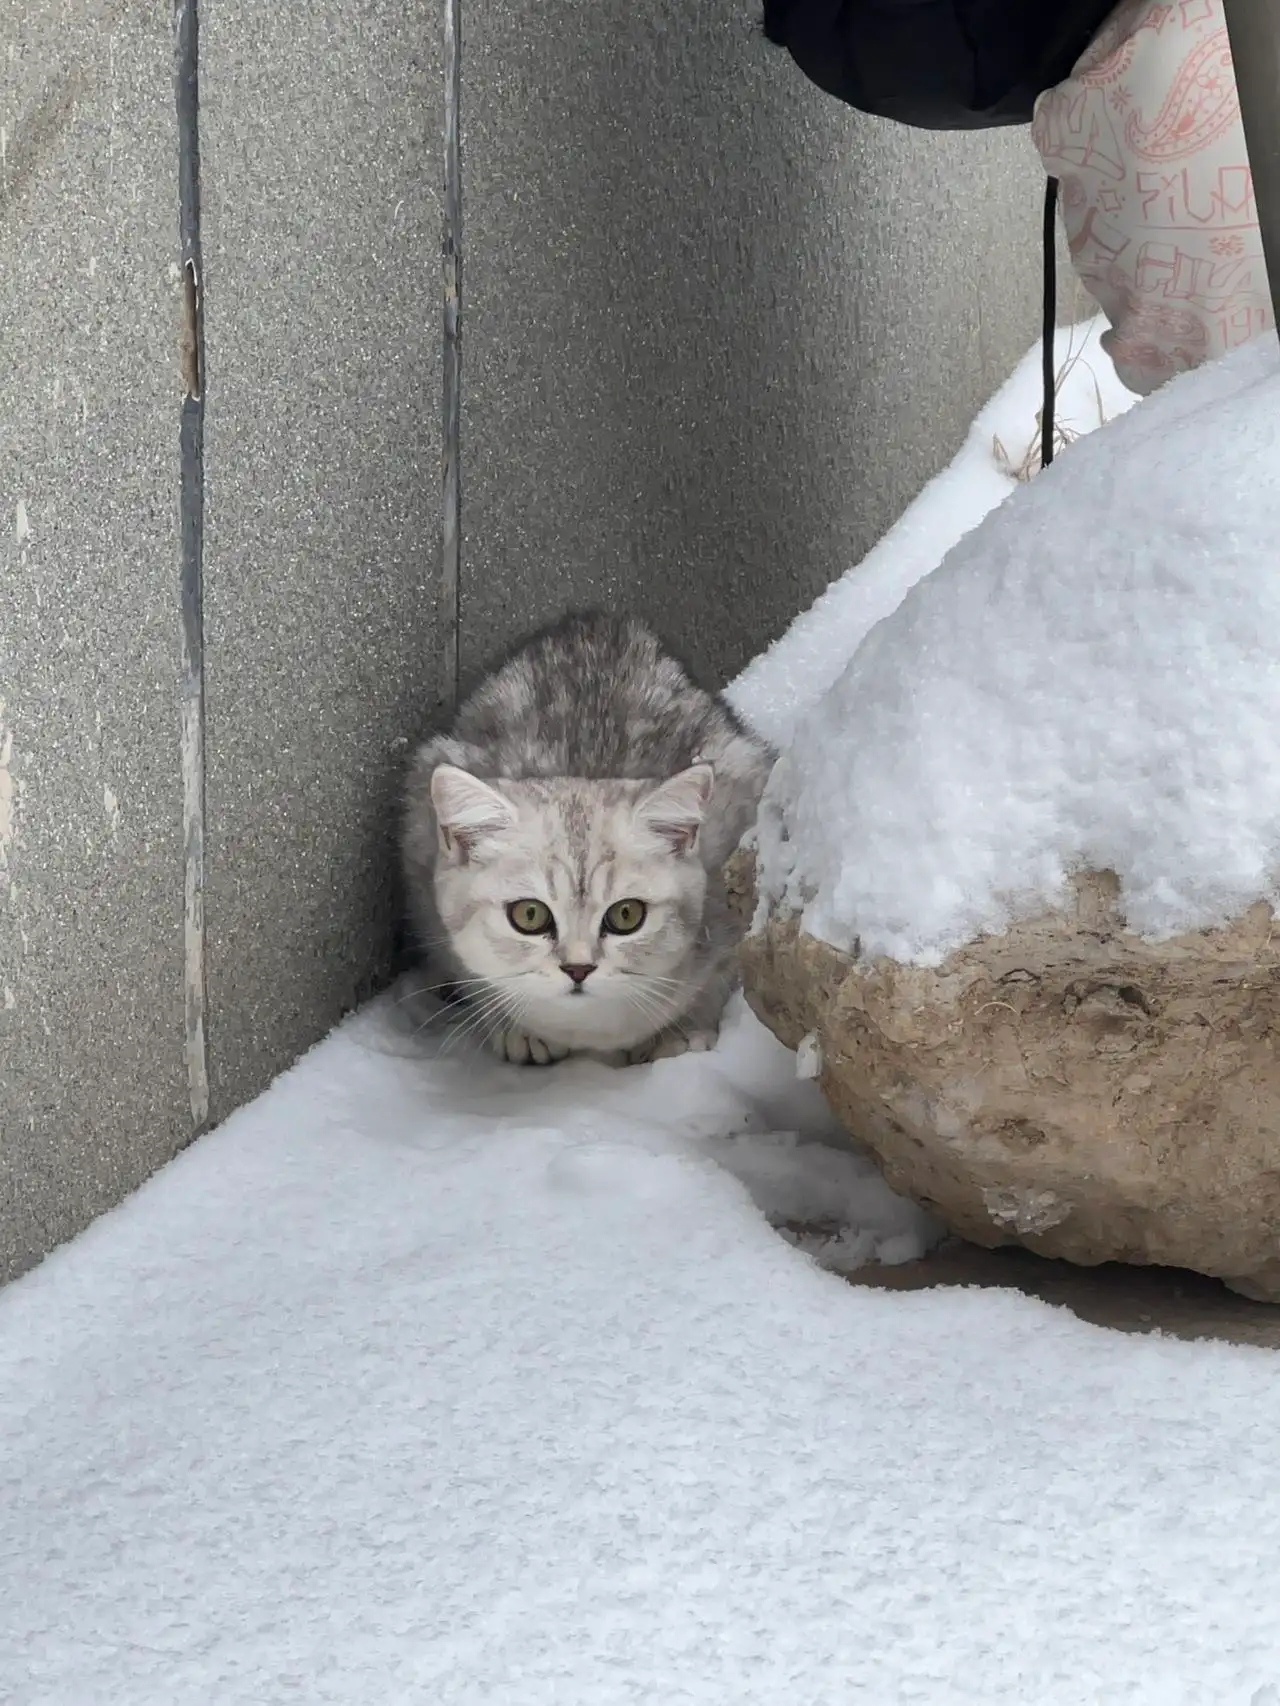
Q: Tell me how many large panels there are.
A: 3